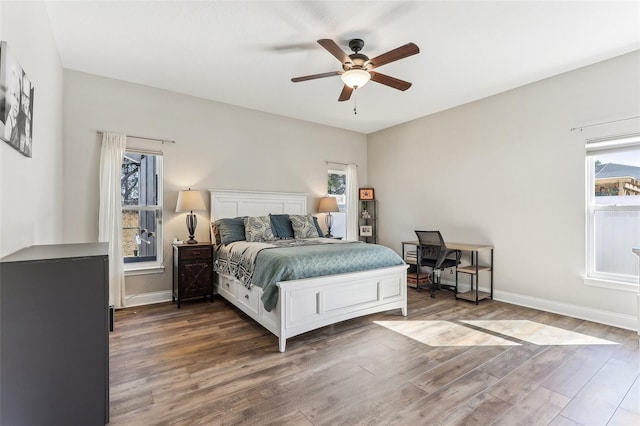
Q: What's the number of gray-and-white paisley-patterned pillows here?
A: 2